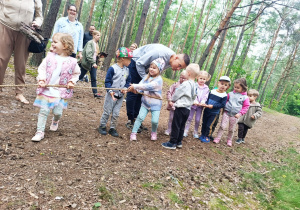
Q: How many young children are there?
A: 9